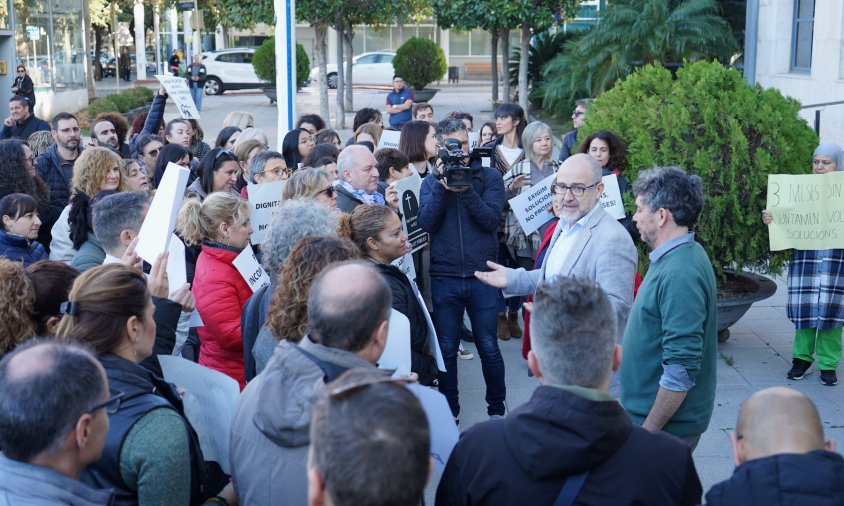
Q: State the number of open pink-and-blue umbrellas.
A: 0